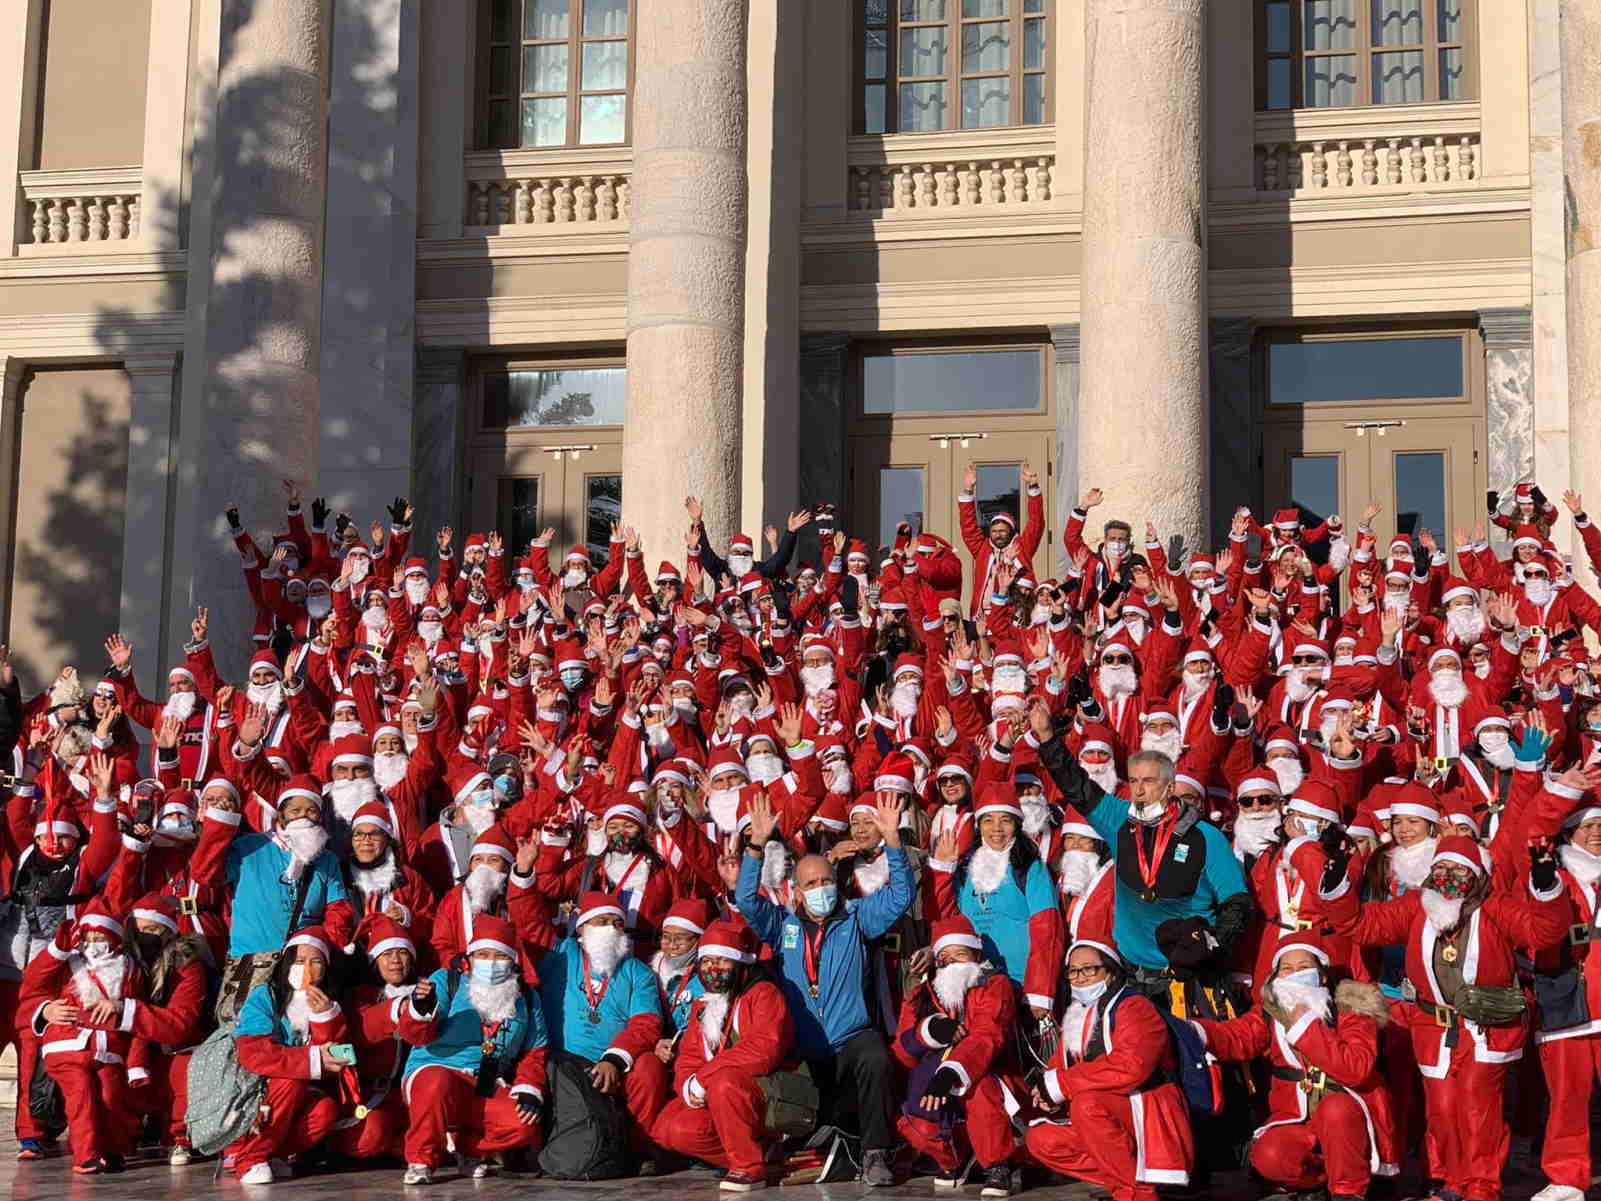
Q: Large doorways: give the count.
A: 3